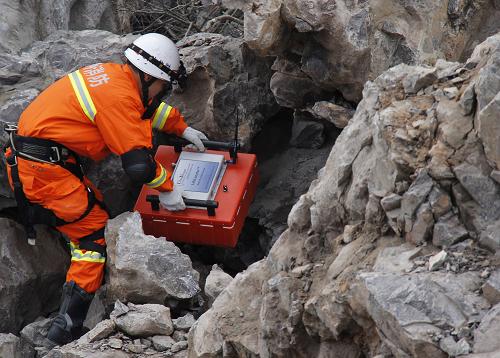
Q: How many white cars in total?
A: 0